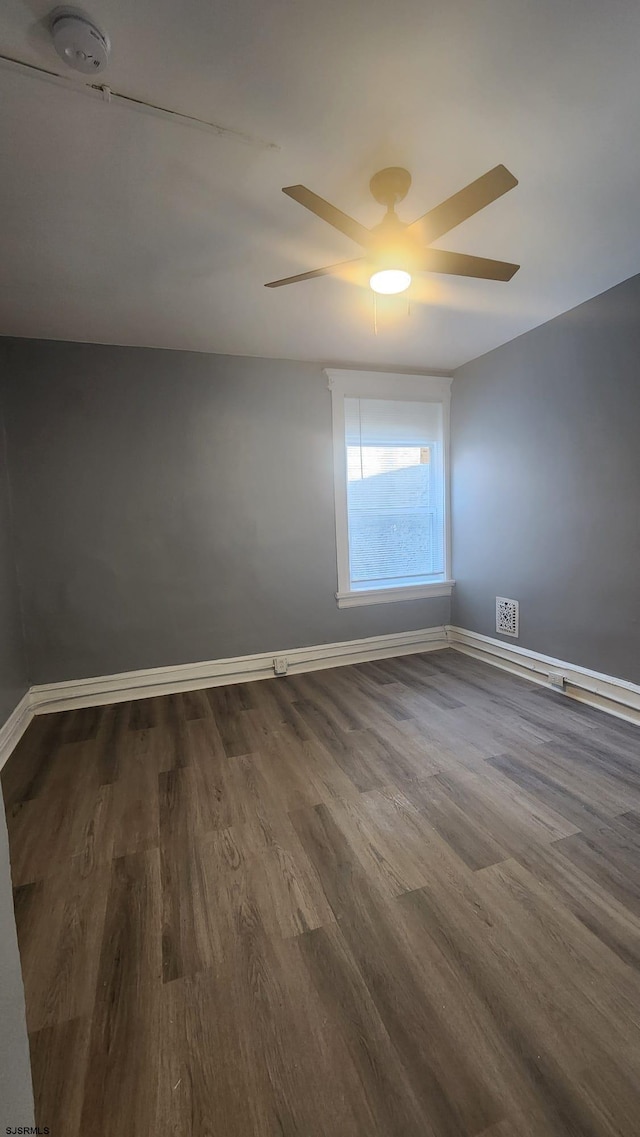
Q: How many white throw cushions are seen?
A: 0